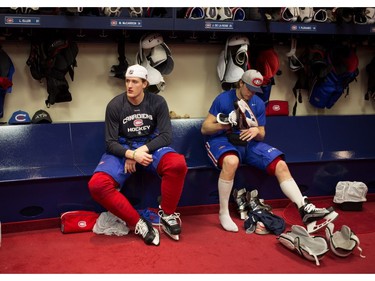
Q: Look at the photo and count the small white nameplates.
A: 4